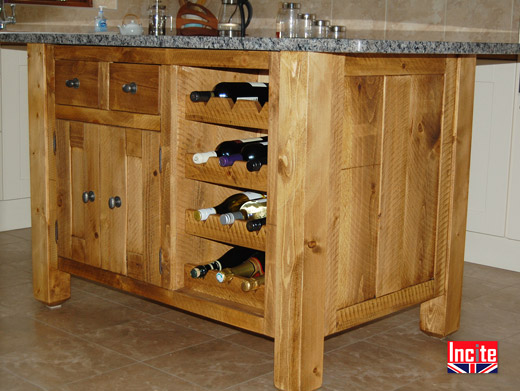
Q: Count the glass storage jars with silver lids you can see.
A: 4